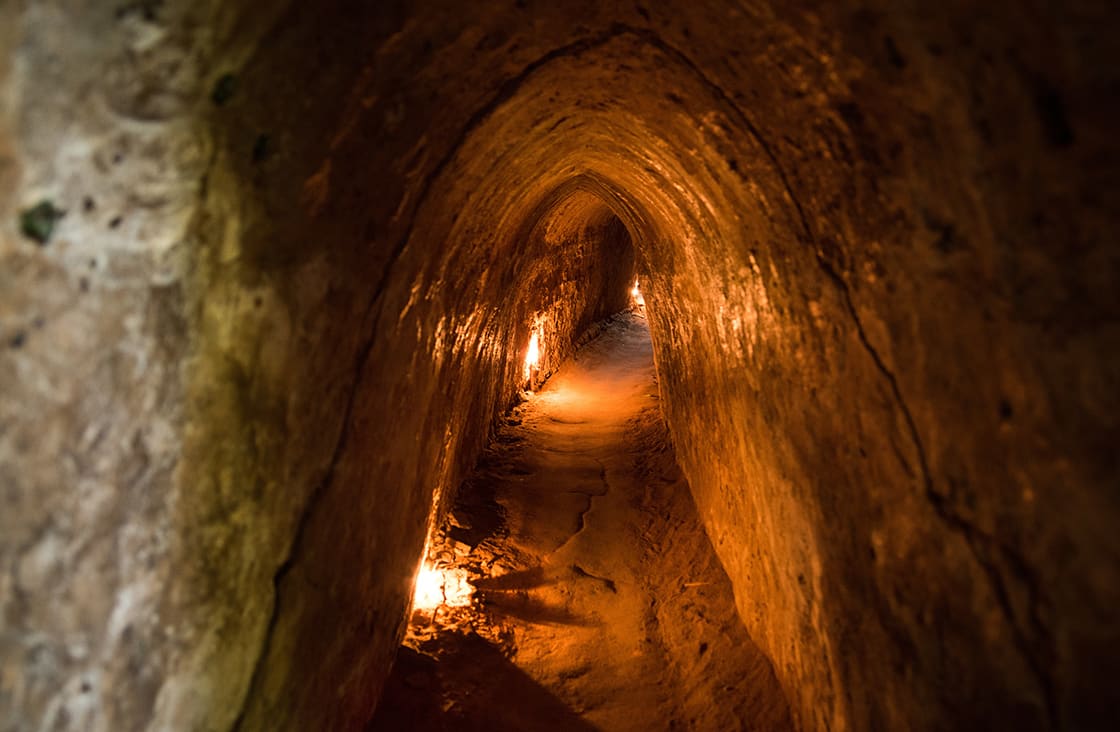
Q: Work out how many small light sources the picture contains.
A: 3